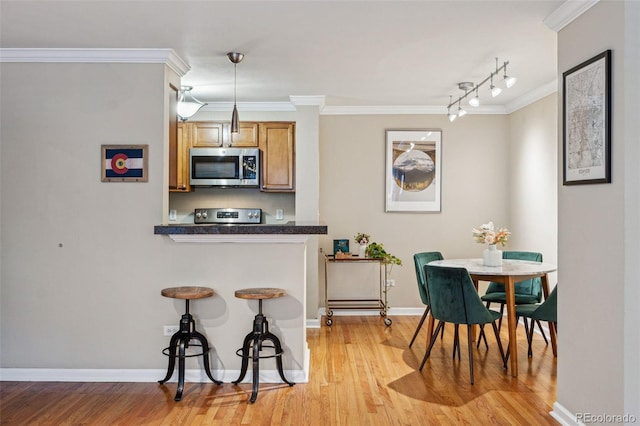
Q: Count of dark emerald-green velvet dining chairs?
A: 4